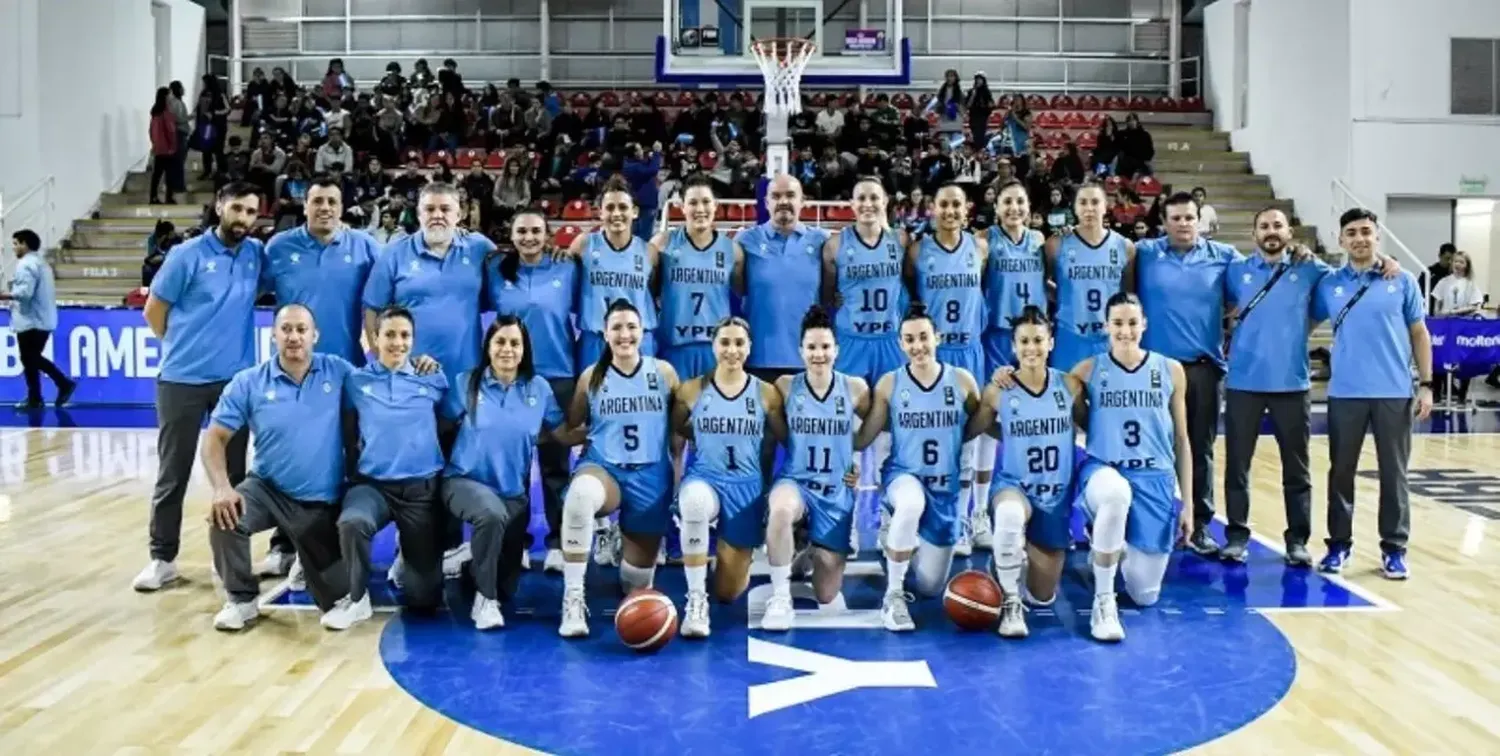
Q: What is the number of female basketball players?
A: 12